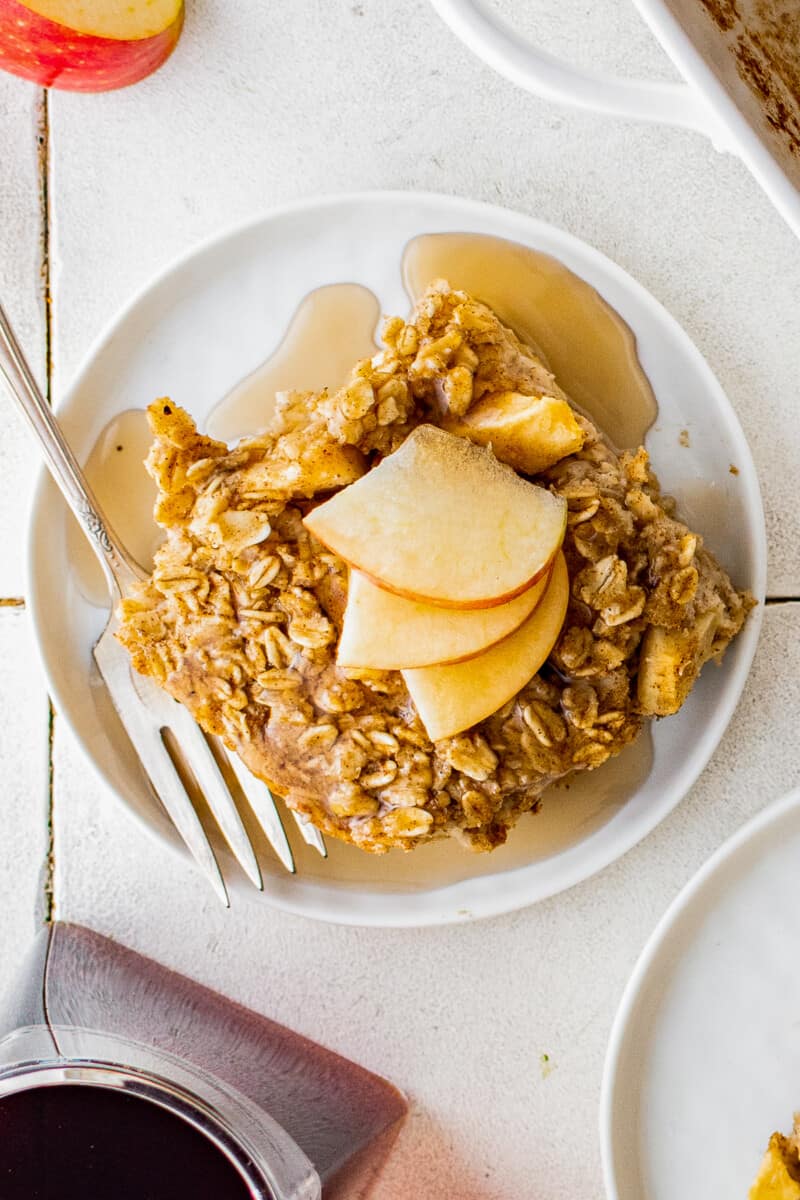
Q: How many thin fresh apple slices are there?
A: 3